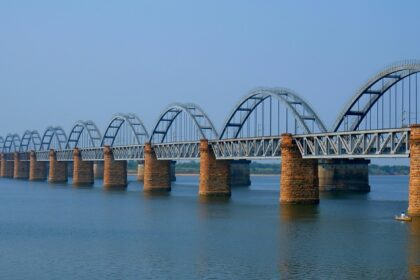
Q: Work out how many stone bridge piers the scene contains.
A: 10